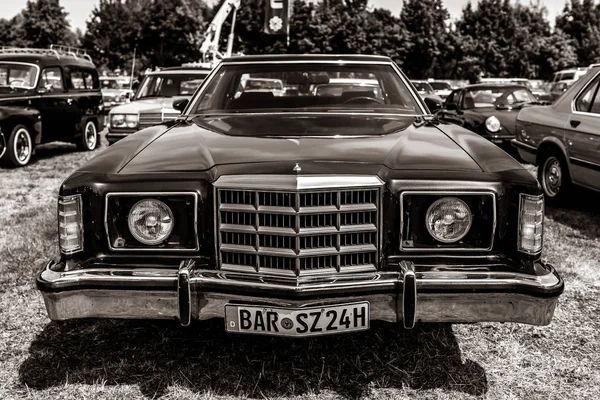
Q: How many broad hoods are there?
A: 1